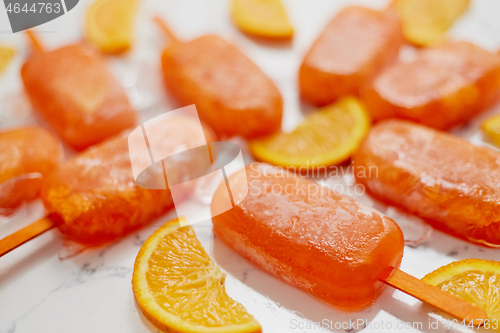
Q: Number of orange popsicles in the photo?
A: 8